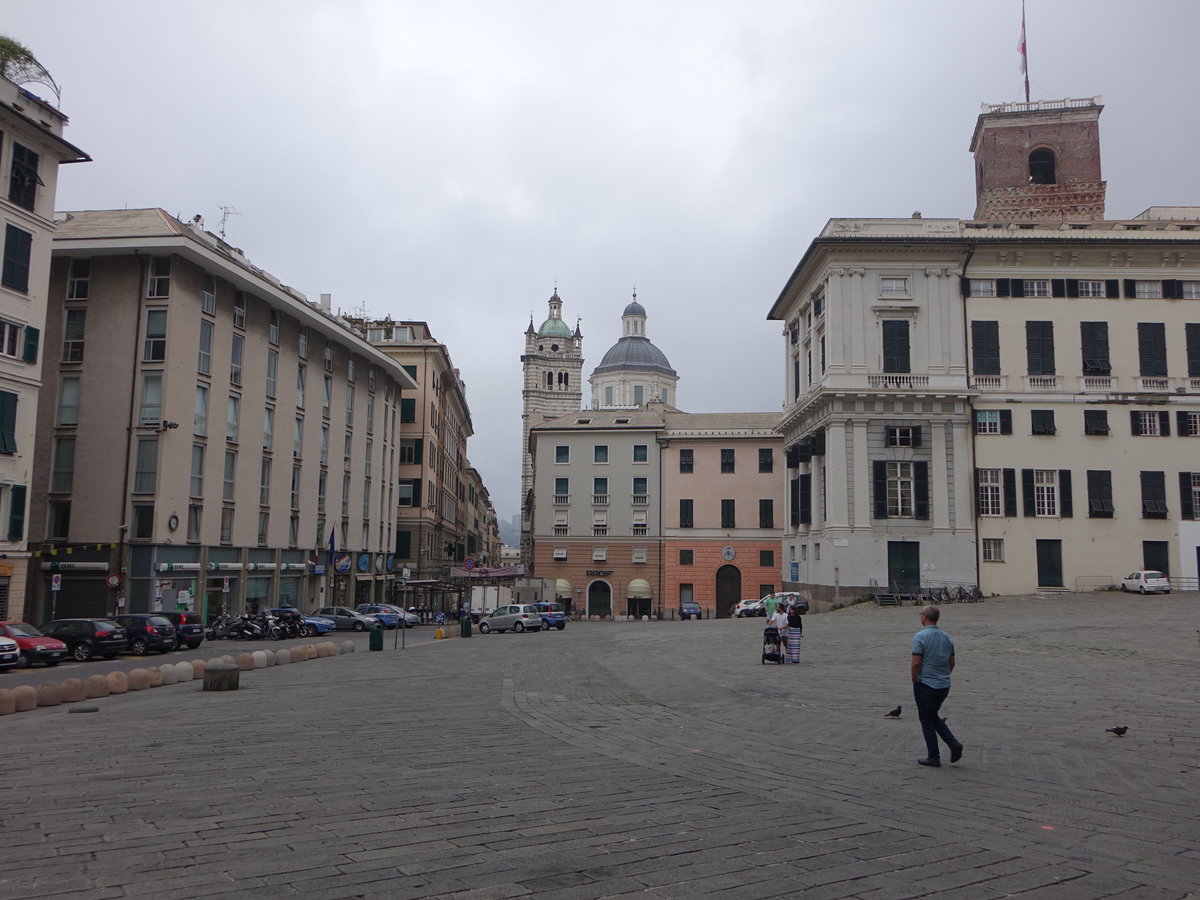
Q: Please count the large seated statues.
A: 0